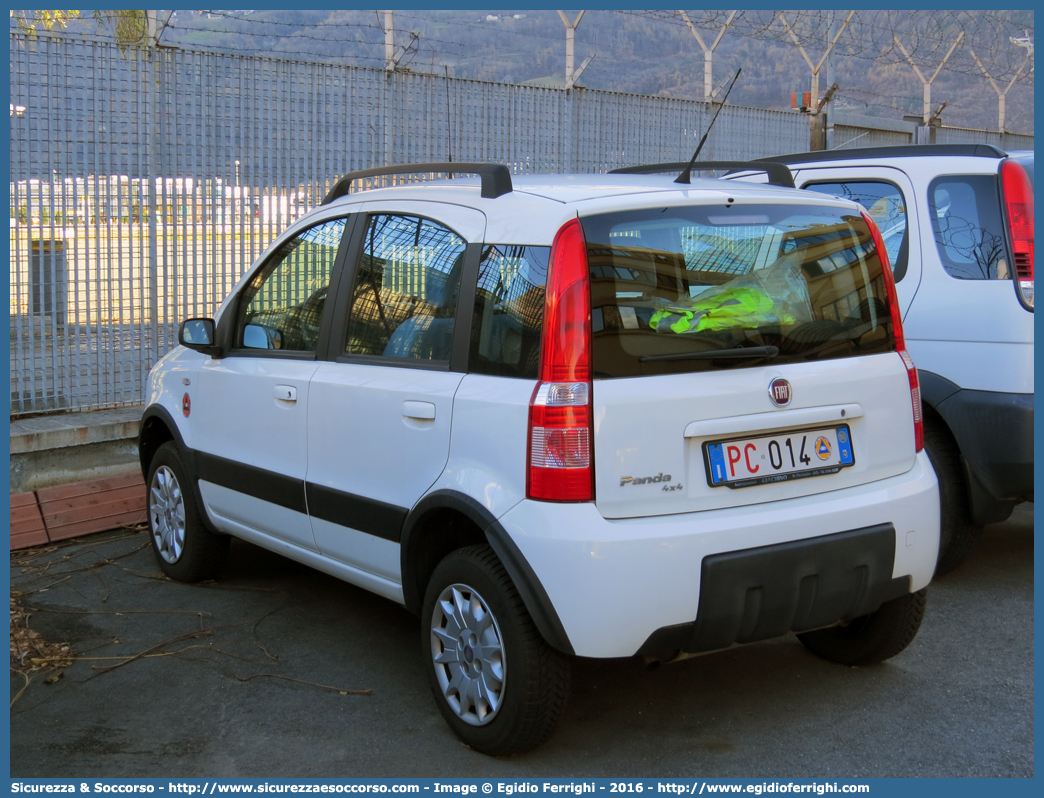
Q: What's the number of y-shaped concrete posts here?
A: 5